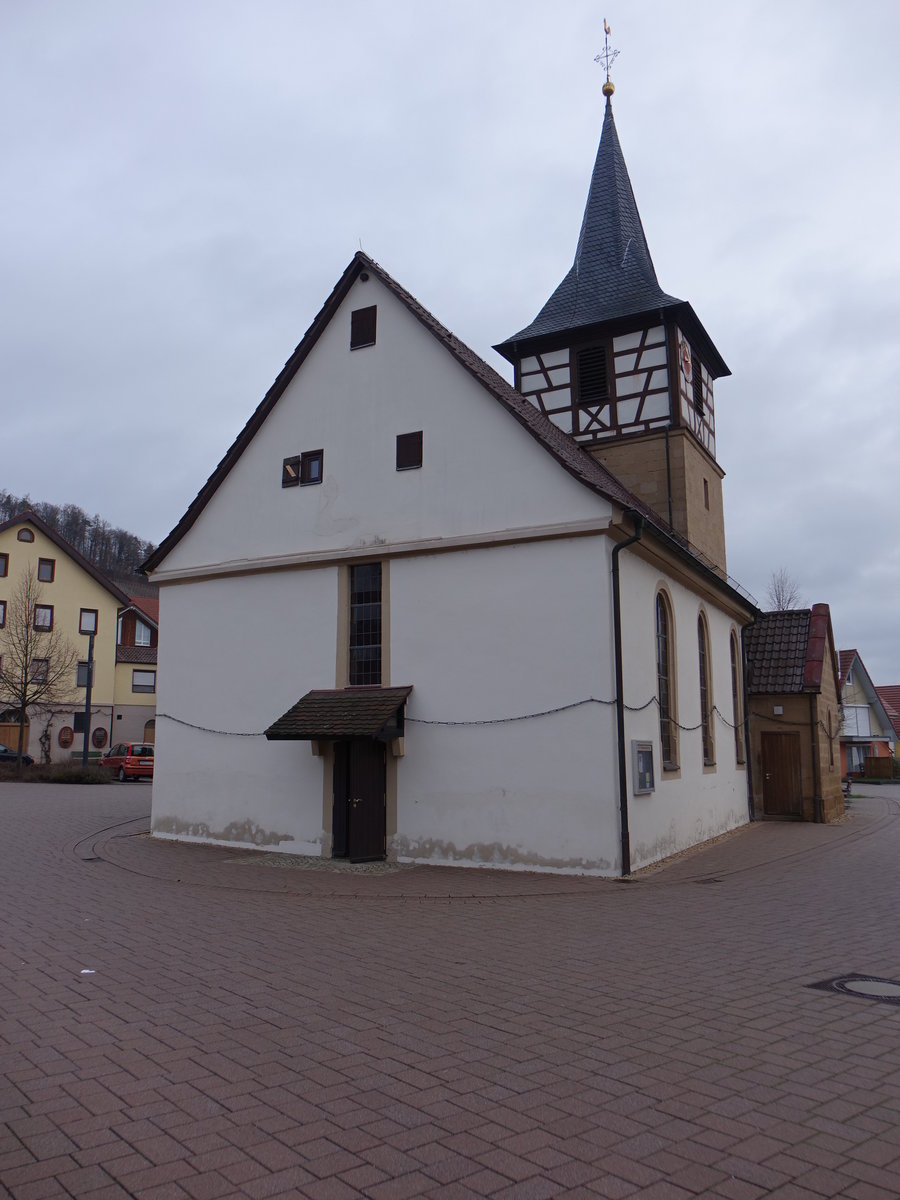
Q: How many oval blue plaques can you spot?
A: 0